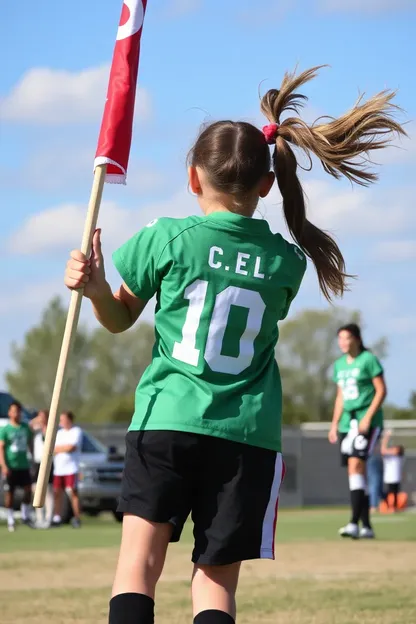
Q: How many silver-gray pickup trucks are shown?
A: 1